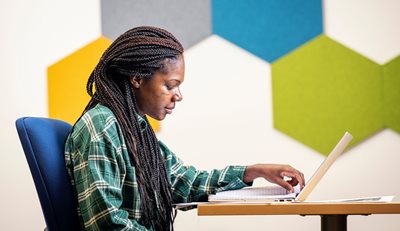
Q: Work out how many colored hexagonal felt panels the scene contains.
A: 5